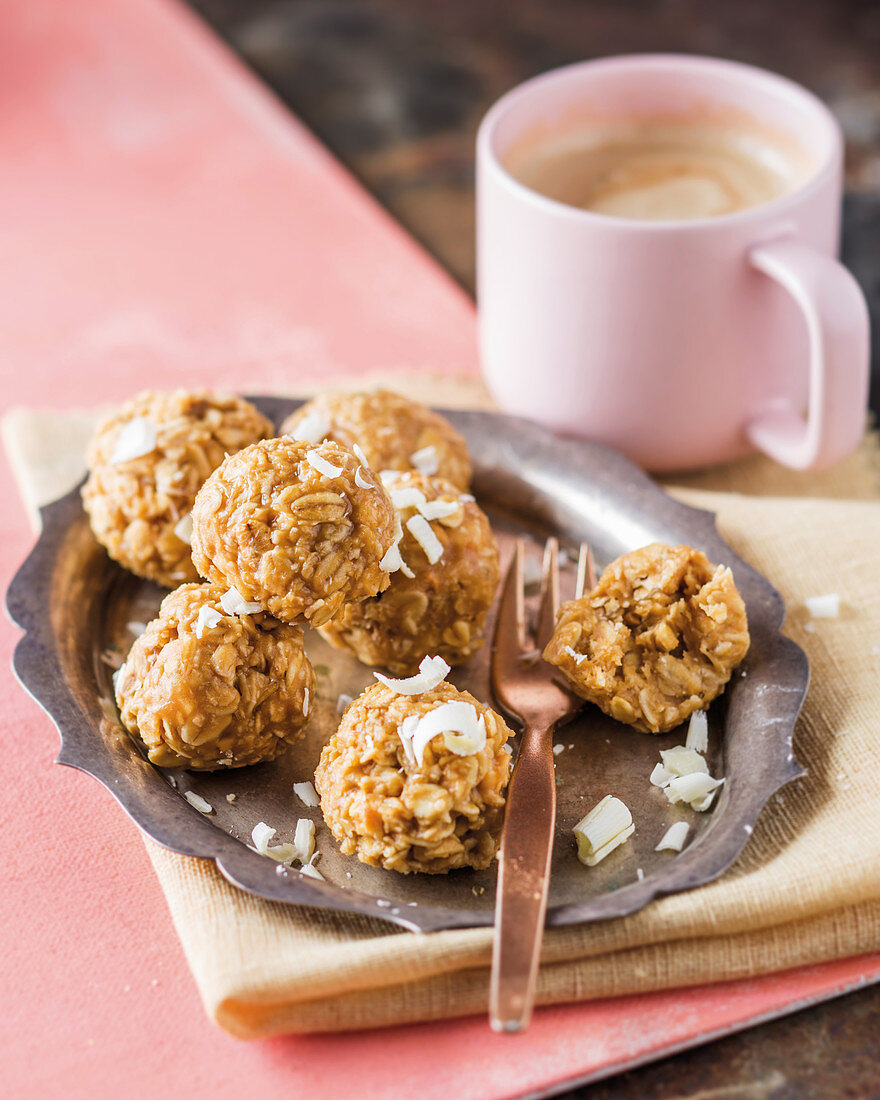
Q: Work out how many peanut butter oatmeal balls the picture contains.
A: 7